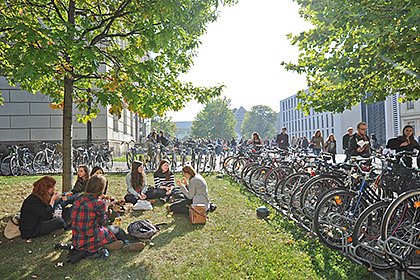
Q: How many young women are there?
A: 7